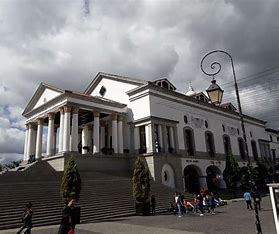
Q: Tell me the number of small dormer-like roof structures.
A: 3